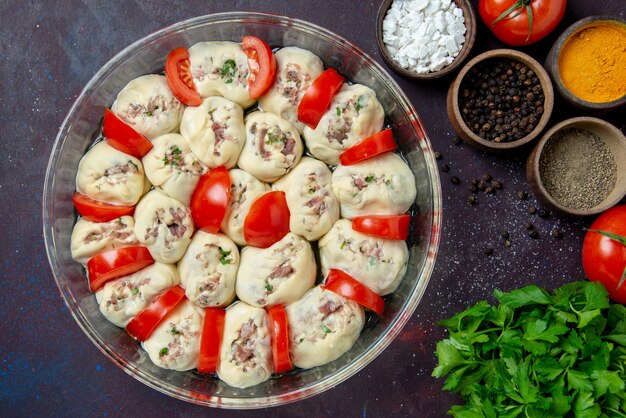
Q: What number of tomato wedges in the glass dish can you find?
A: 14